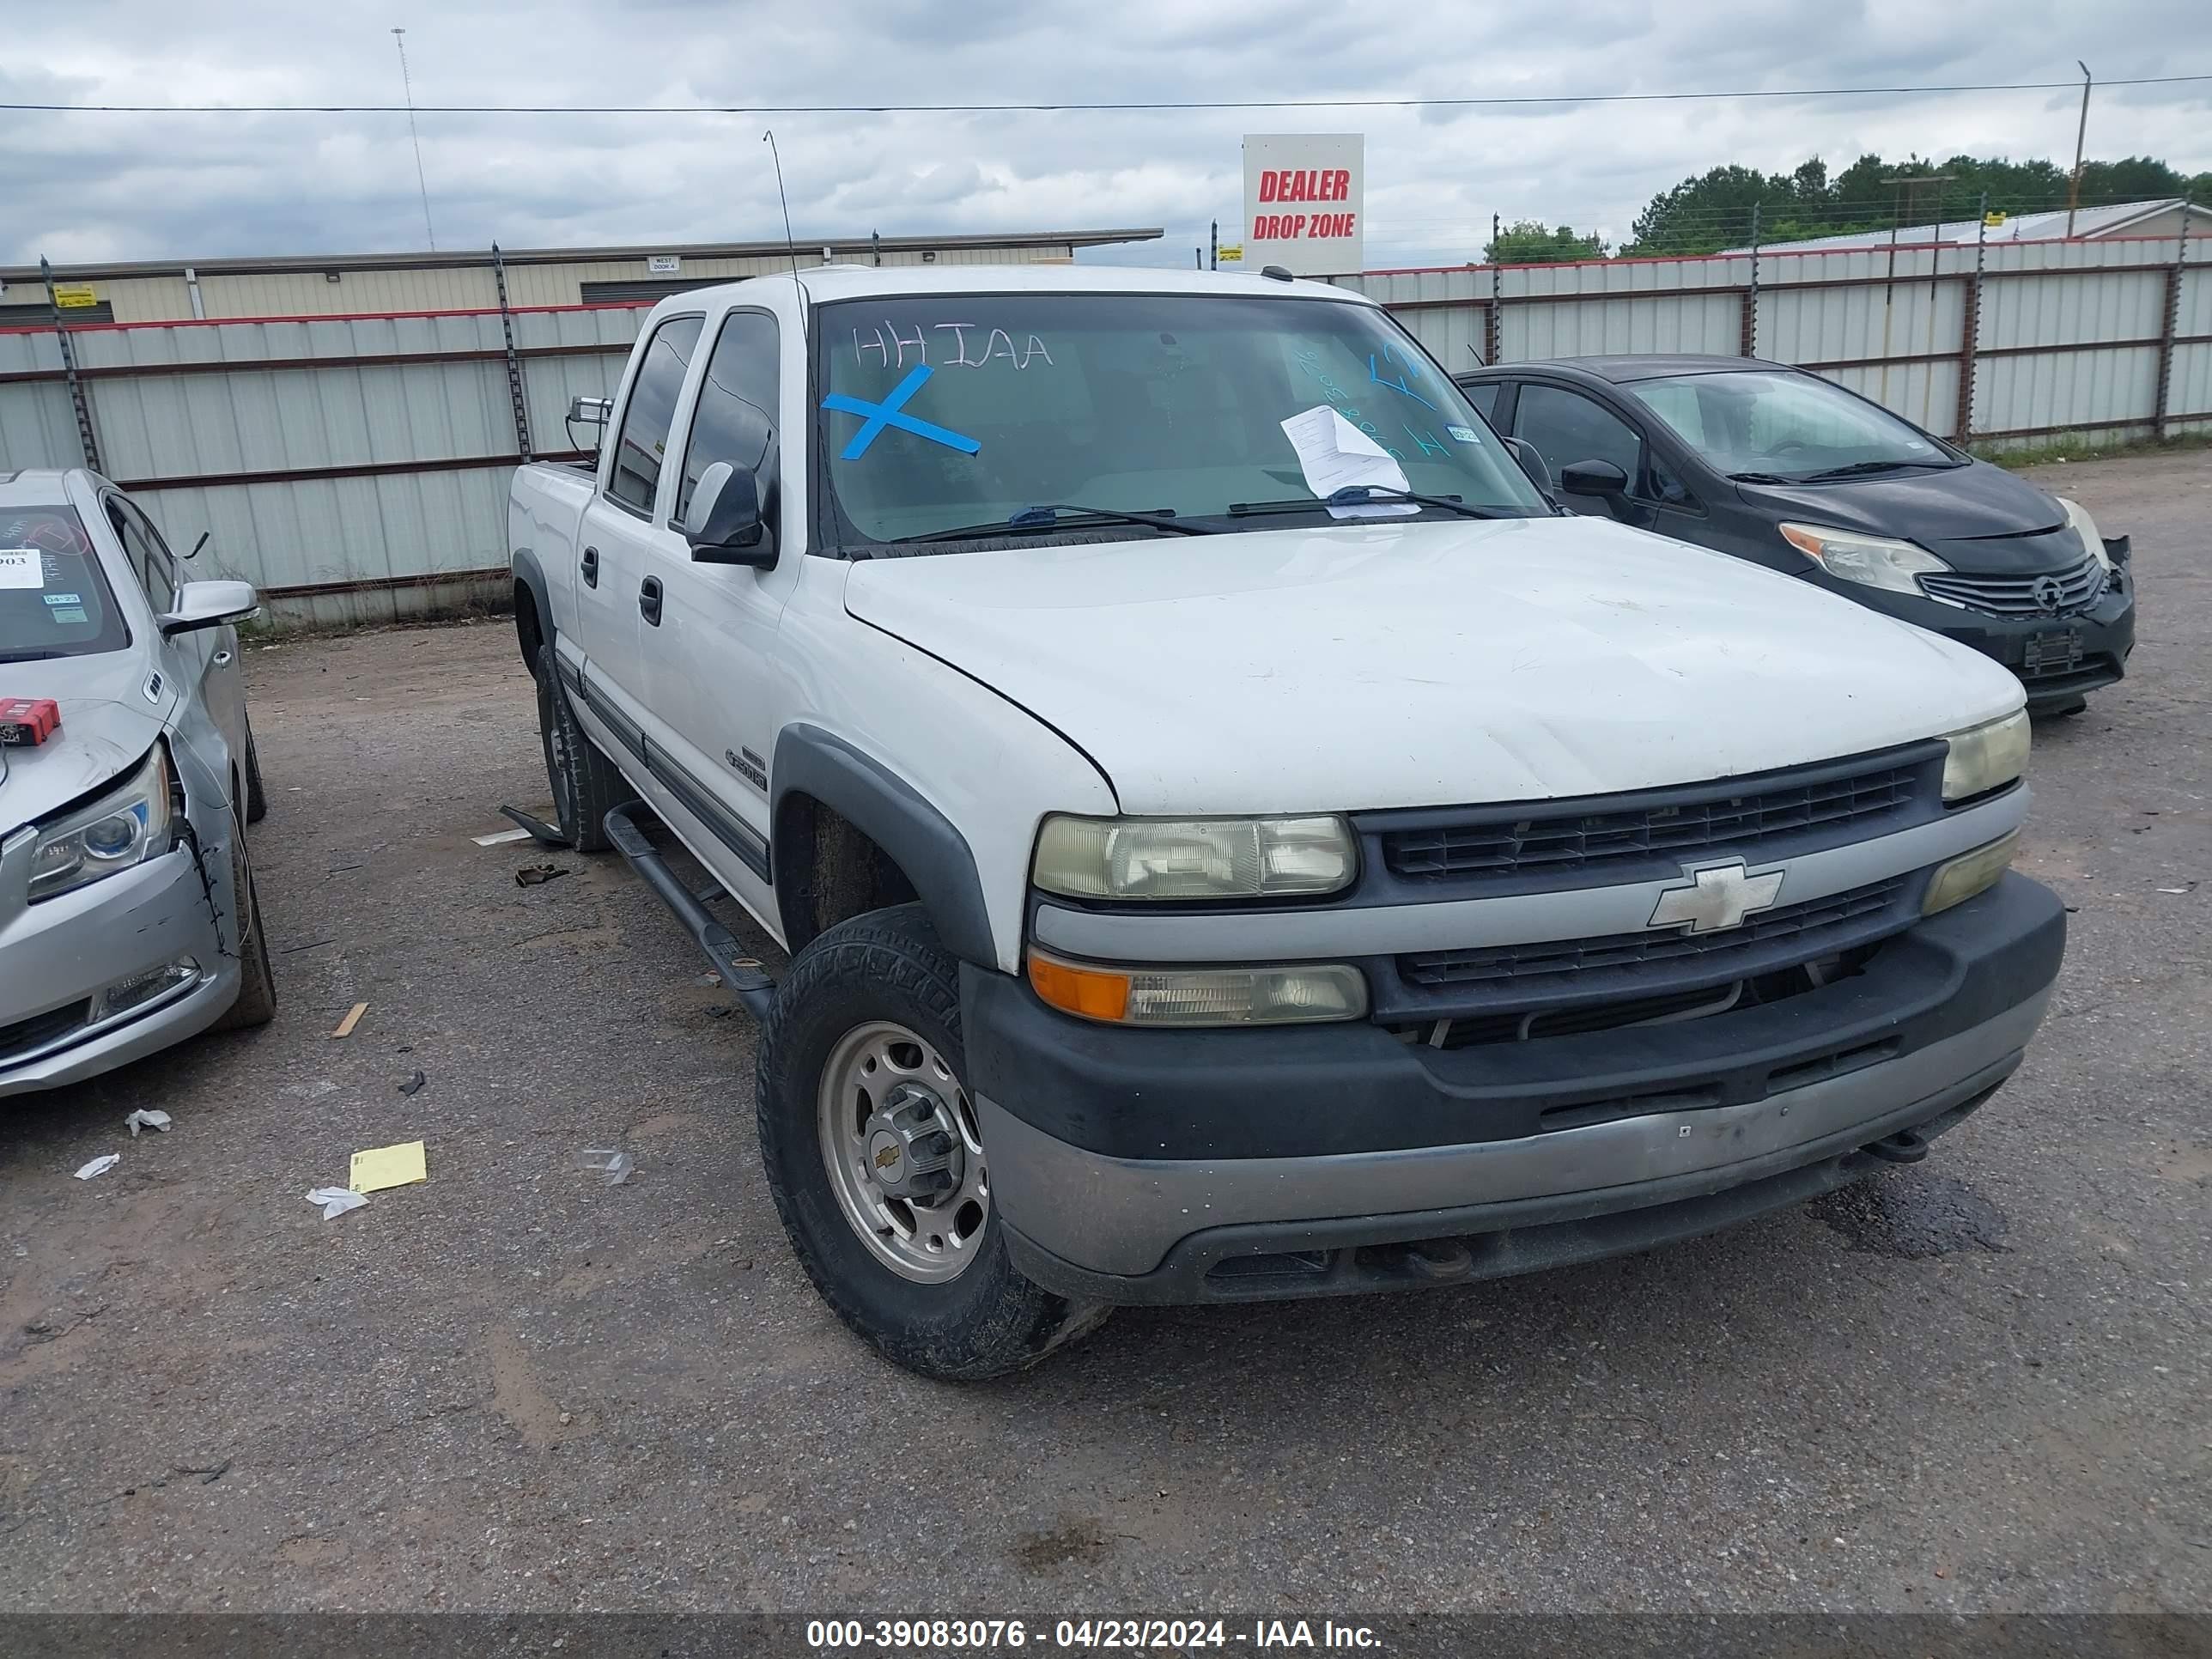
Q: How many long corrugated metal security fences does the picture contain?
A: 1